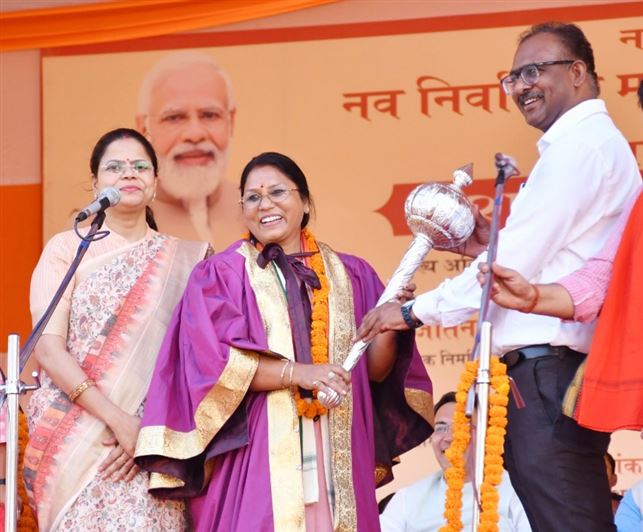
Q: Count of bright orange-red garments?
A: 1